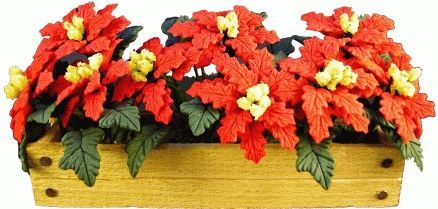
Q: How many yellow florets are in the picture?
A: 9